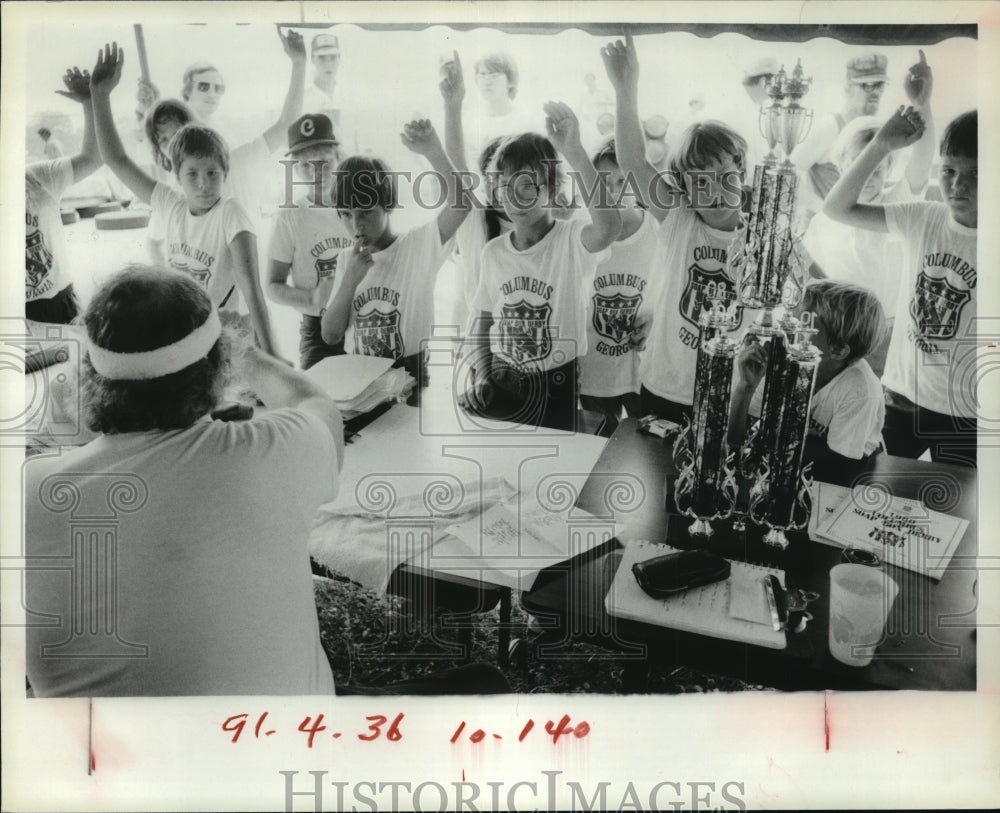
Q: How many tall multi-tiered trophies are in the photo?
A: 2